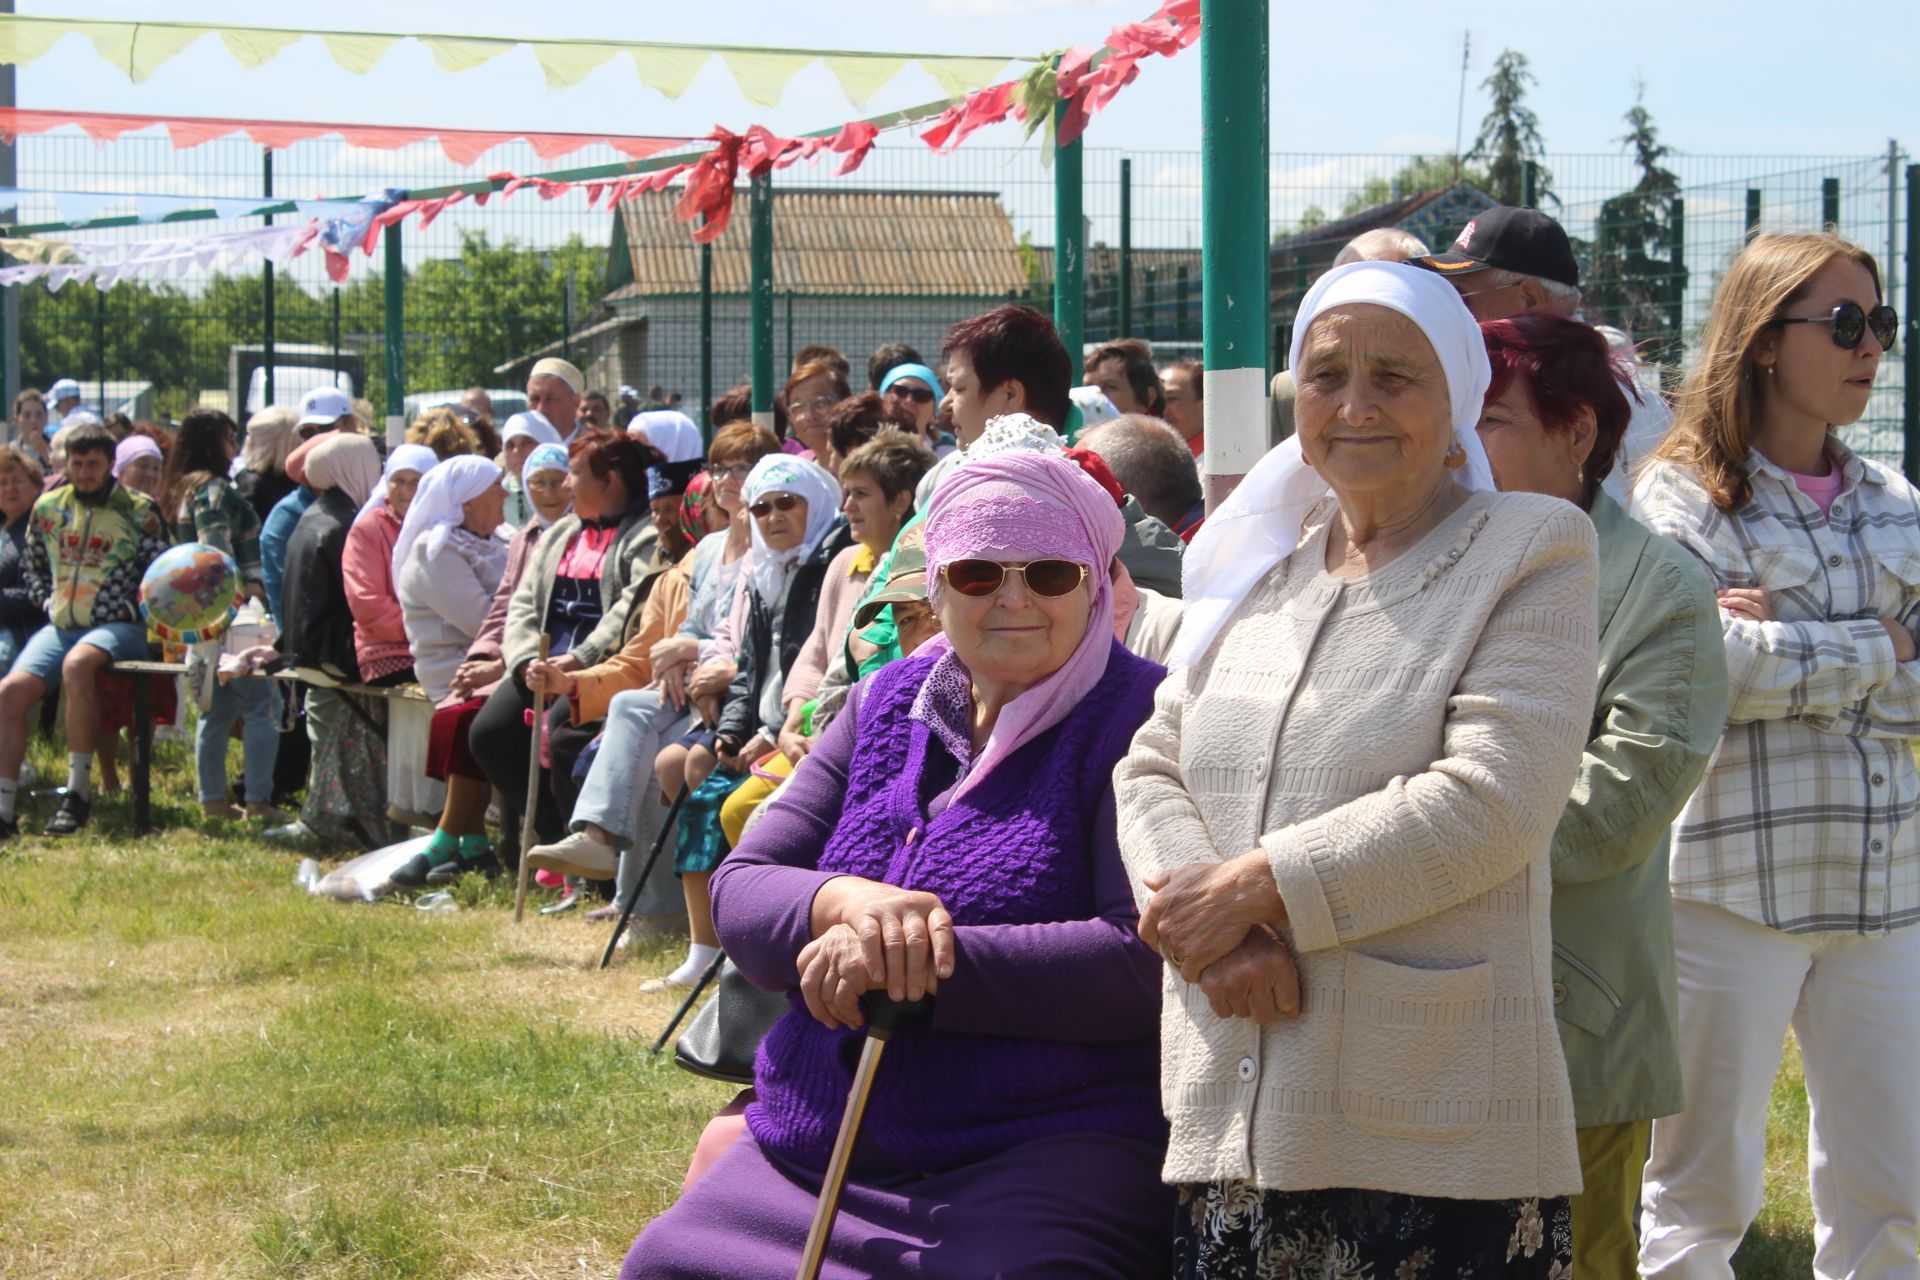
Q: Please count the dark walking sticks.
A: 2